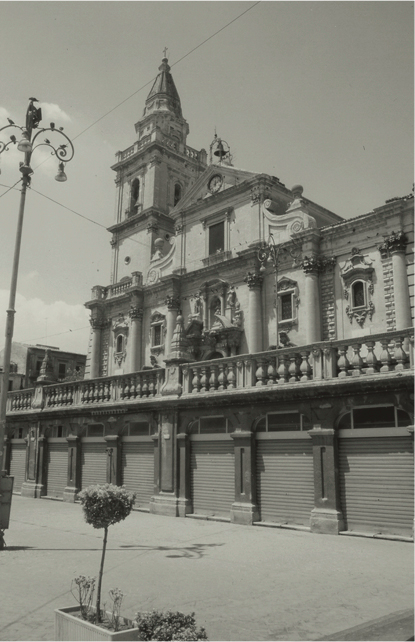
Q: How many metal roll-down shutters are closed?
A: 7